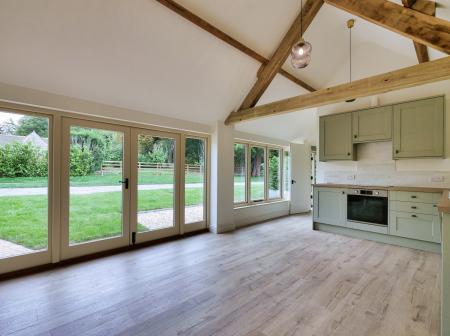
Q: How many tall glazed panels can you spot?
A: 4